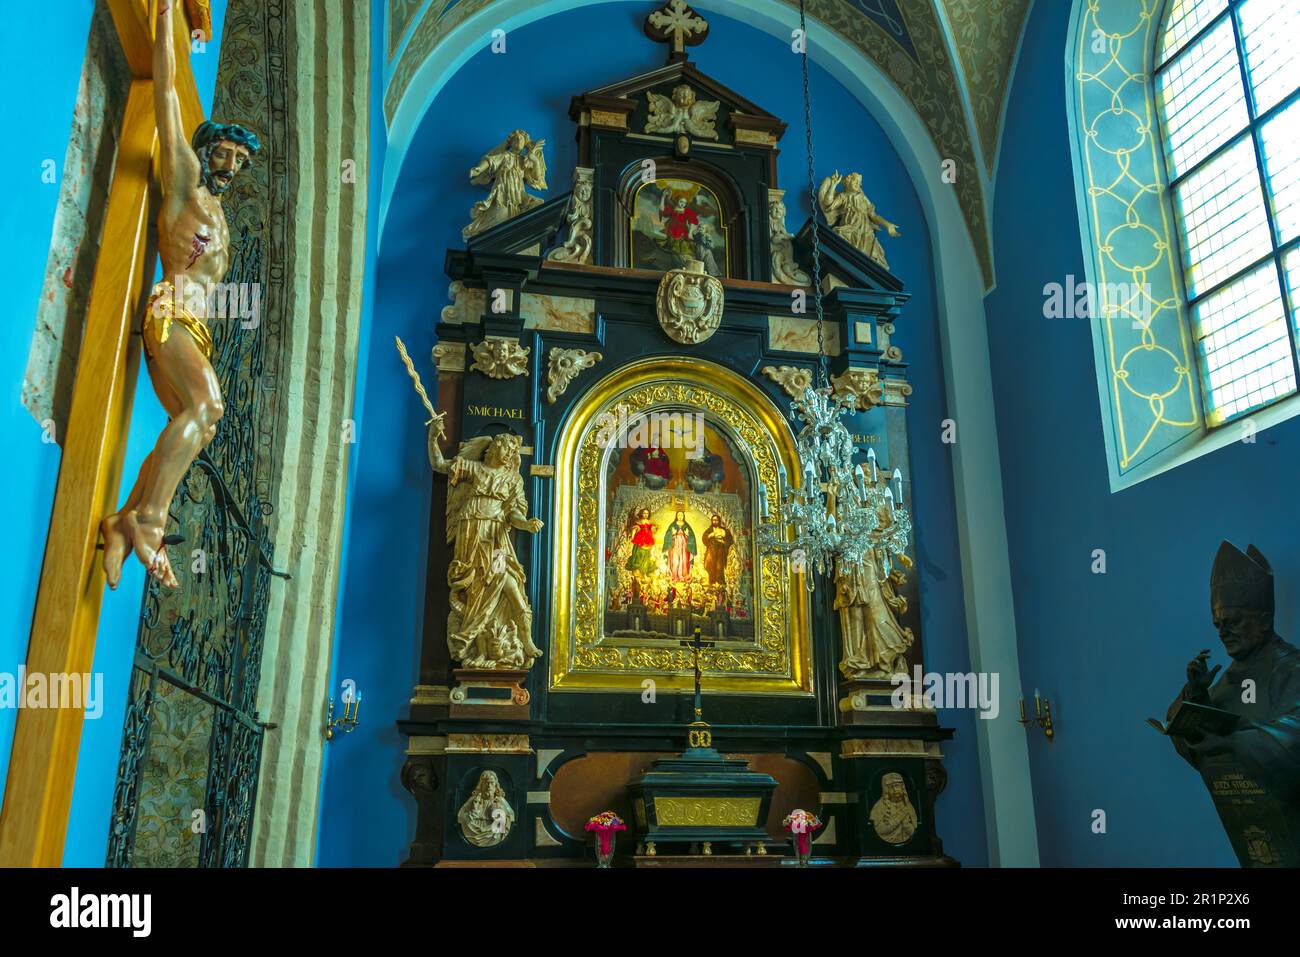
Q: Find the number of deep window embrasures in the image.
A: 1